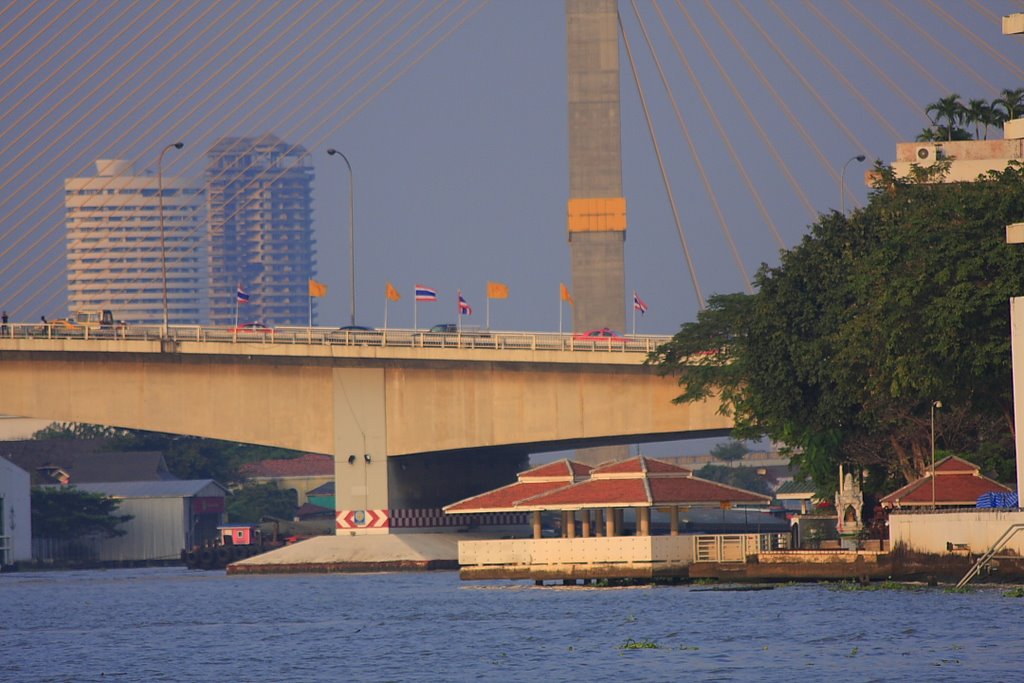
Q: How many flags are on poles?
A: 8